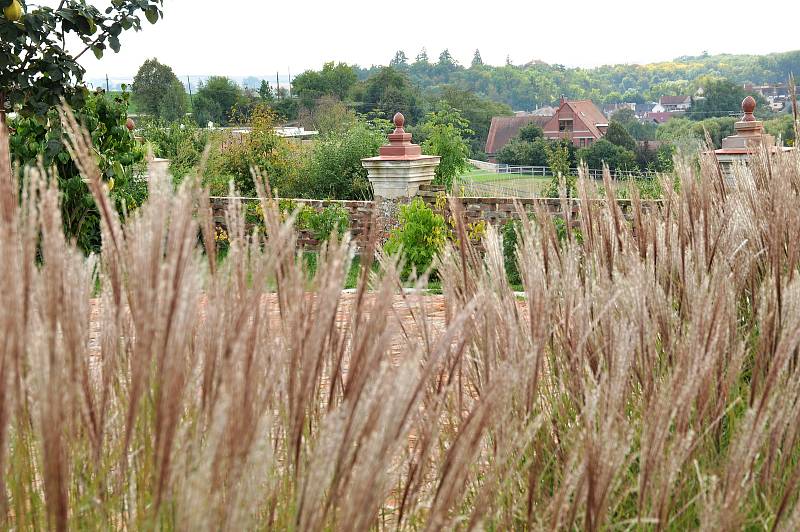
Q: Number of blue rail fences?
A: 0